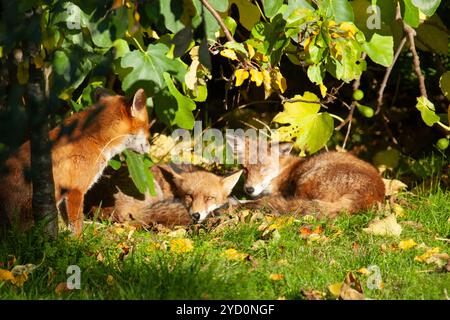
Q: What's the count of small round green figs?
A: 3